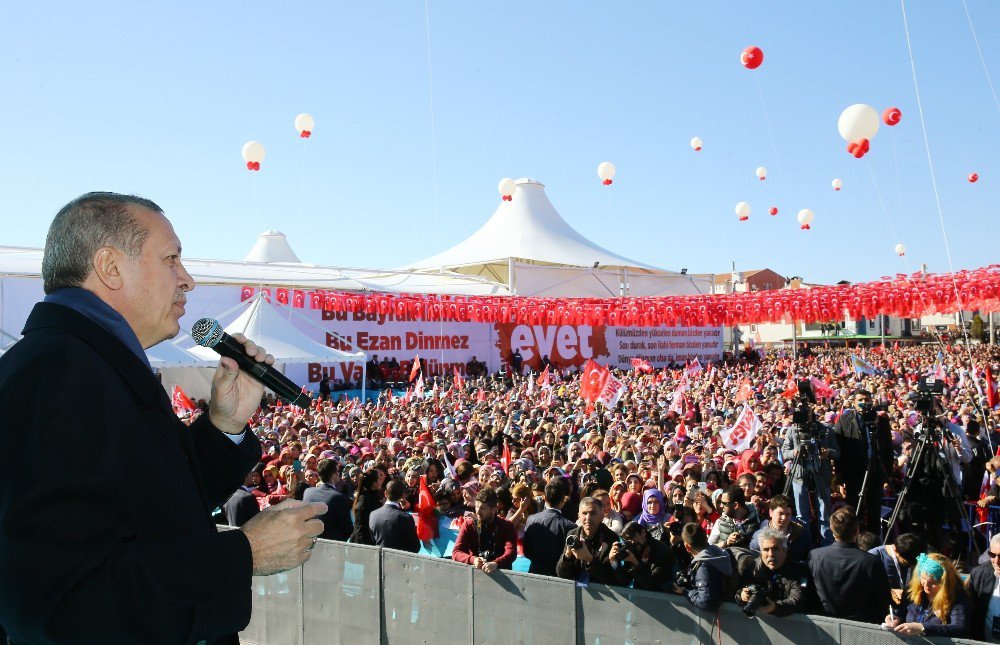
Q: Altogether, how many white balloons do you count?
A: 11